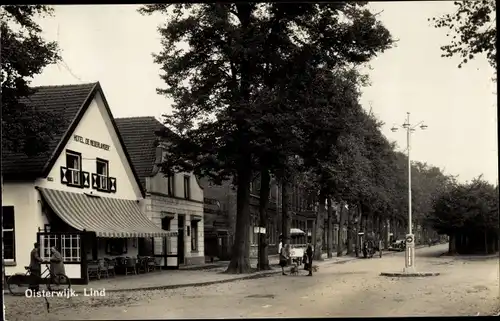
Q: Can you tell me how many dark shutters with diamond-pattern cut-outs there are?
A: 4